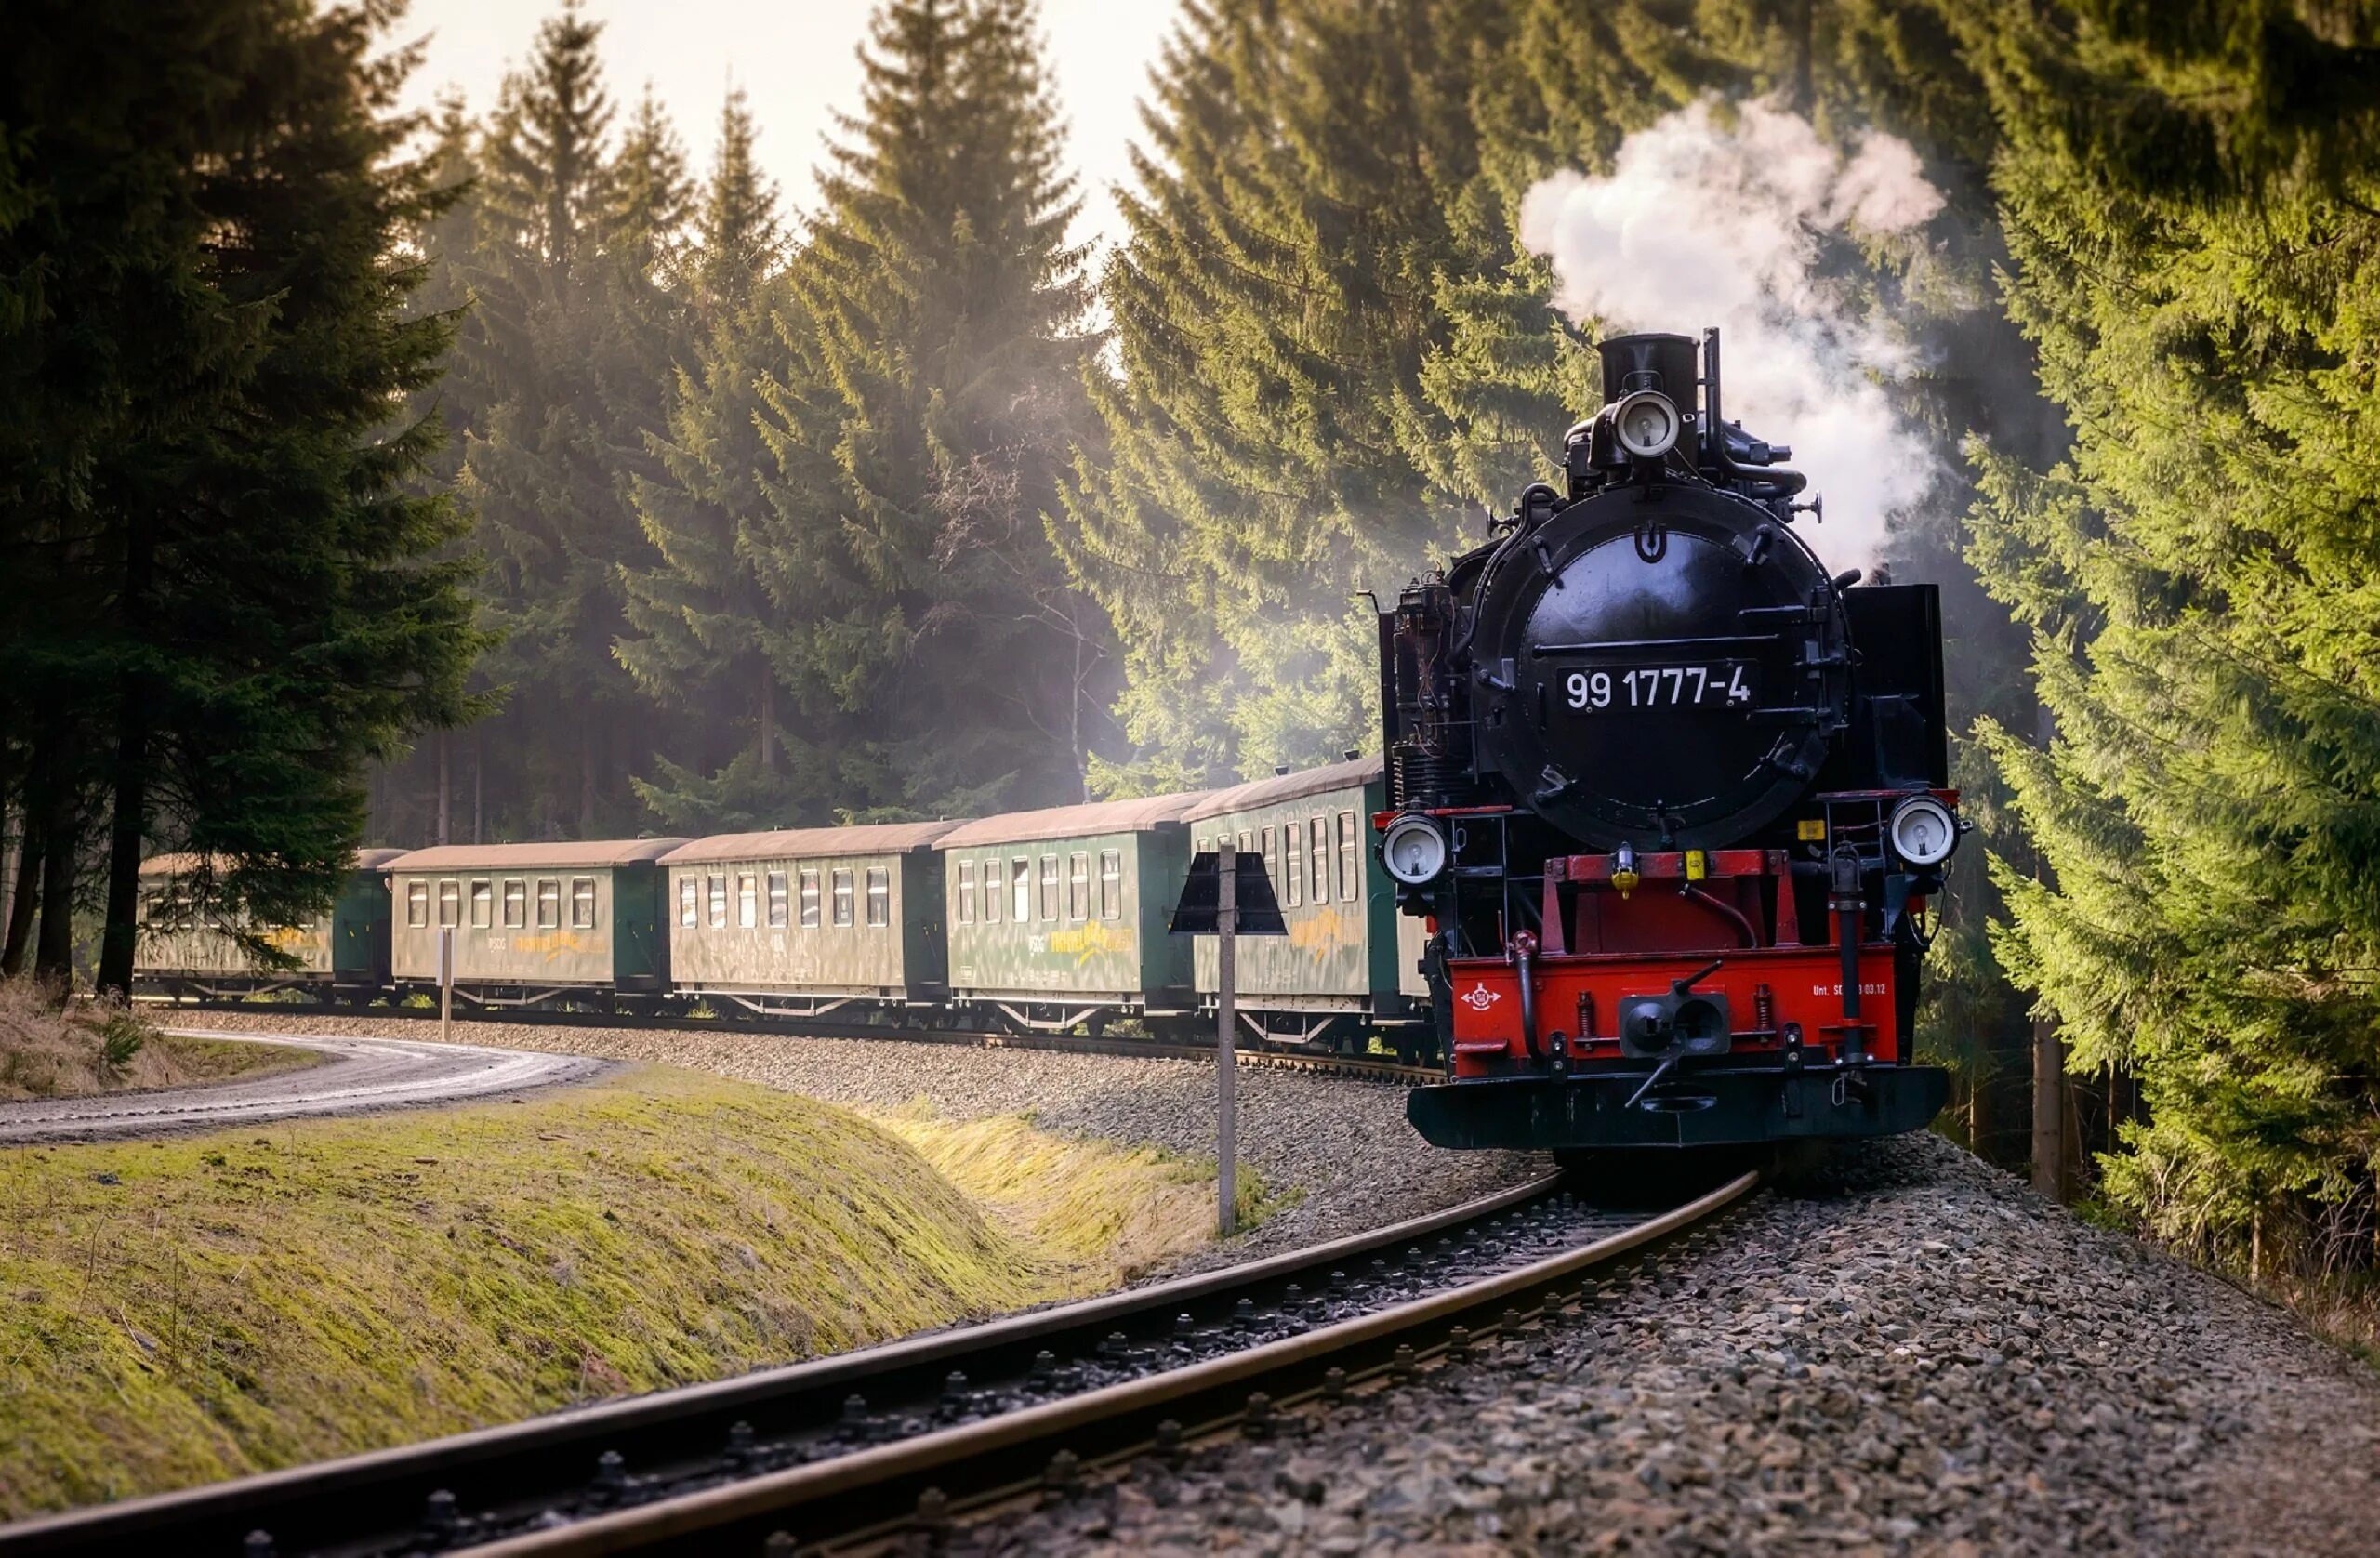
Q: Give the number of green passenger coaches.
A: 5